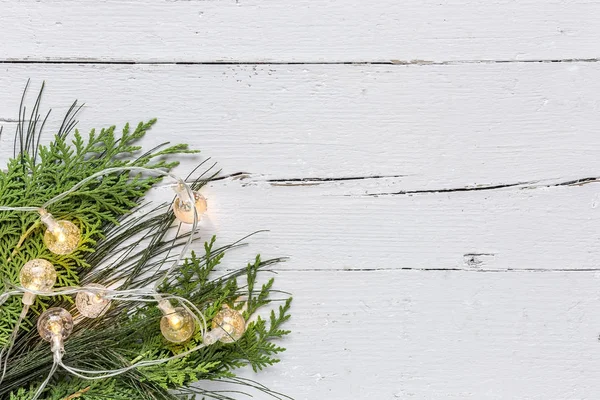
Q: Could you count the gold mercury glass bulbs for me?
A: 7